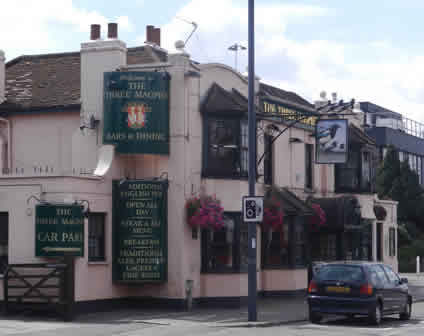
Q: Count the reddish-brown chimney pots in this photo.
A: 4